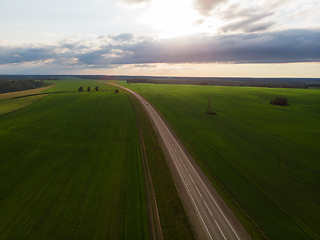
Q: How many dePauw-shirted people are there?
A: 0